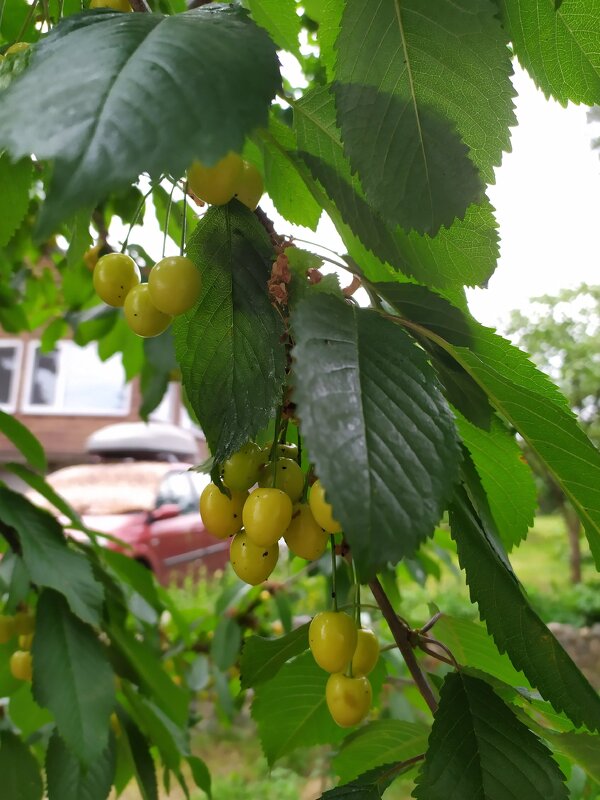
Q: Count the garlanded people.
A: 0